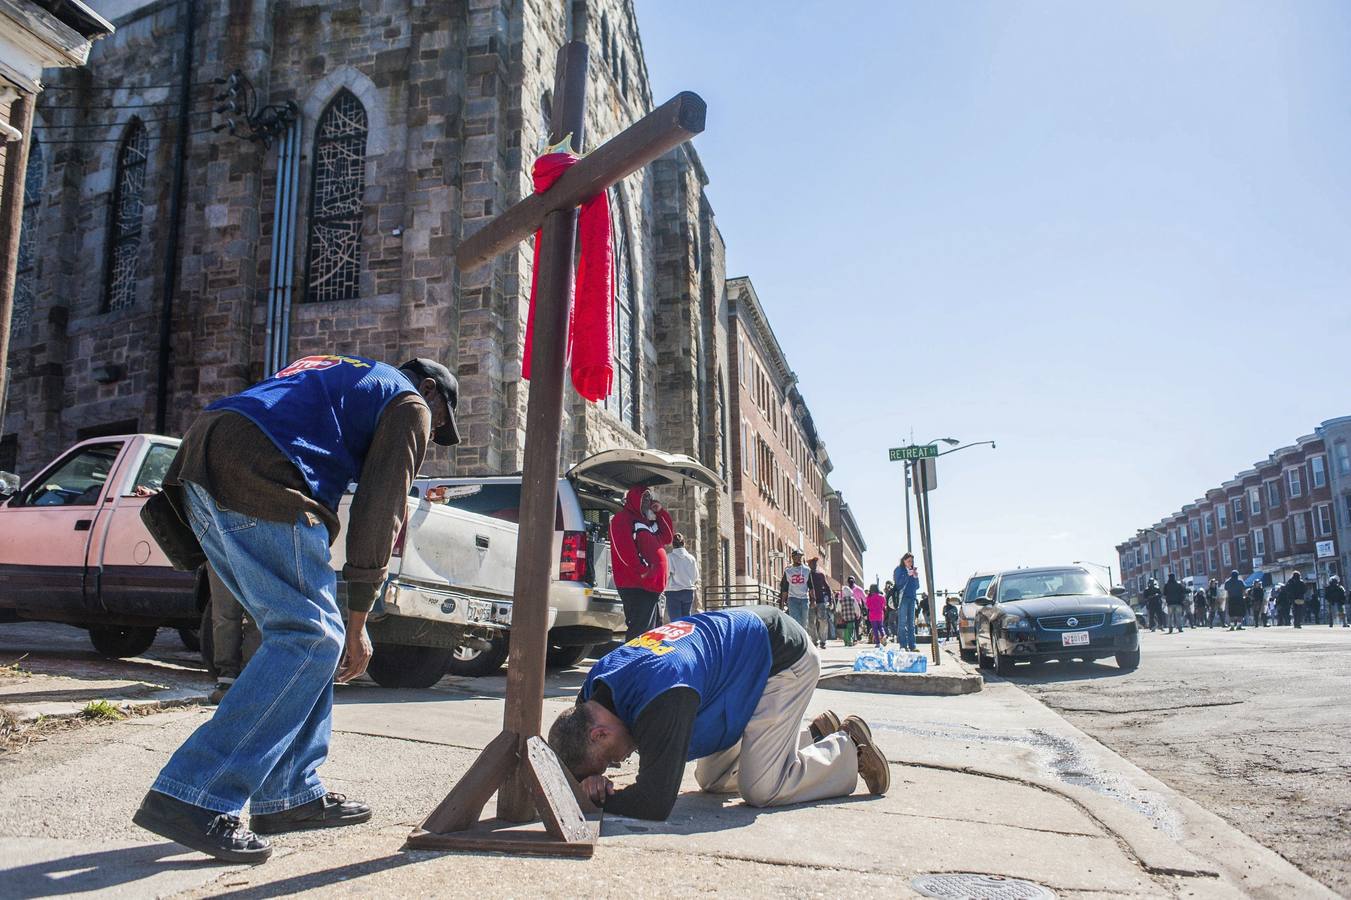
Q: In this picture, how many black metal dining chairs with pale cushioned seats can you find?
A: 0